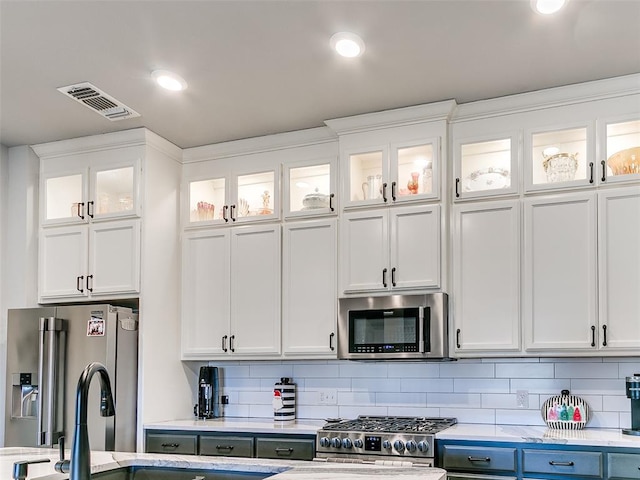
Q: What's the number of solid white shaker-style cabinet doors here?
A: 10